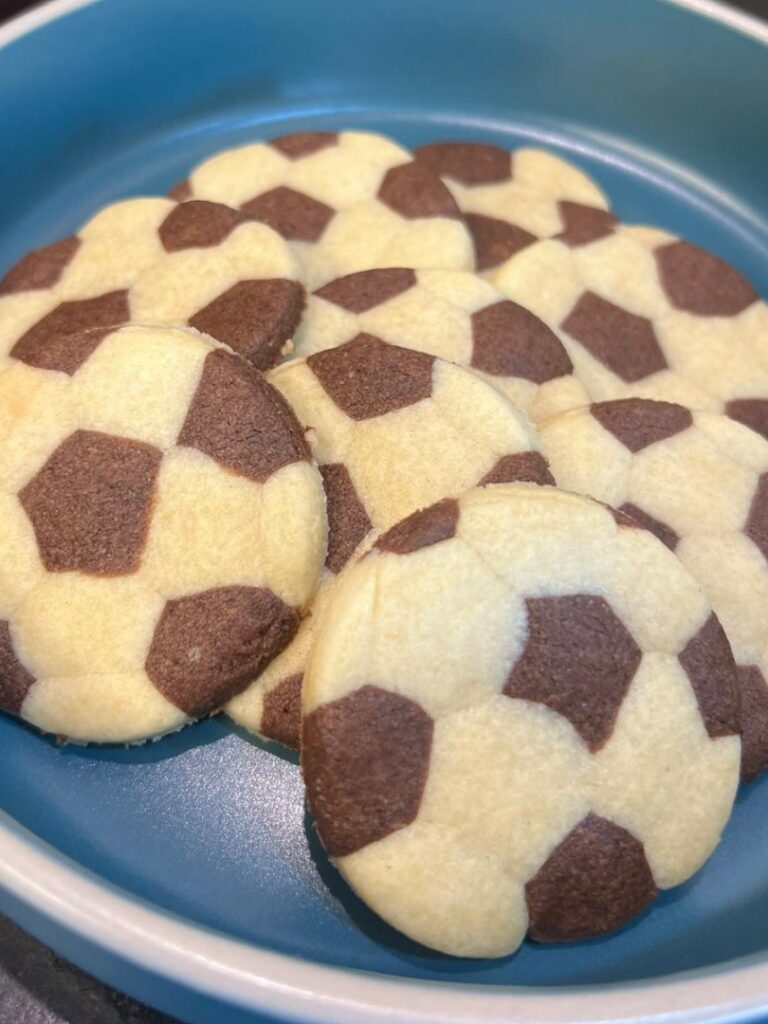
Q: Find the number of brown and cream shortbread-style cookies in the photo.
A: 9